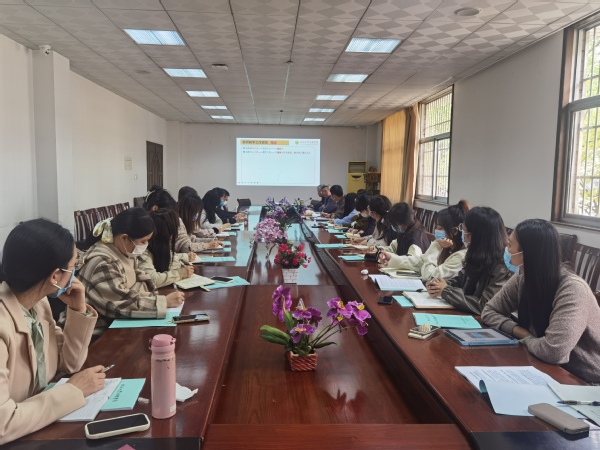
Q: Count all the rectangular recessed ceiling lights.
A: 10